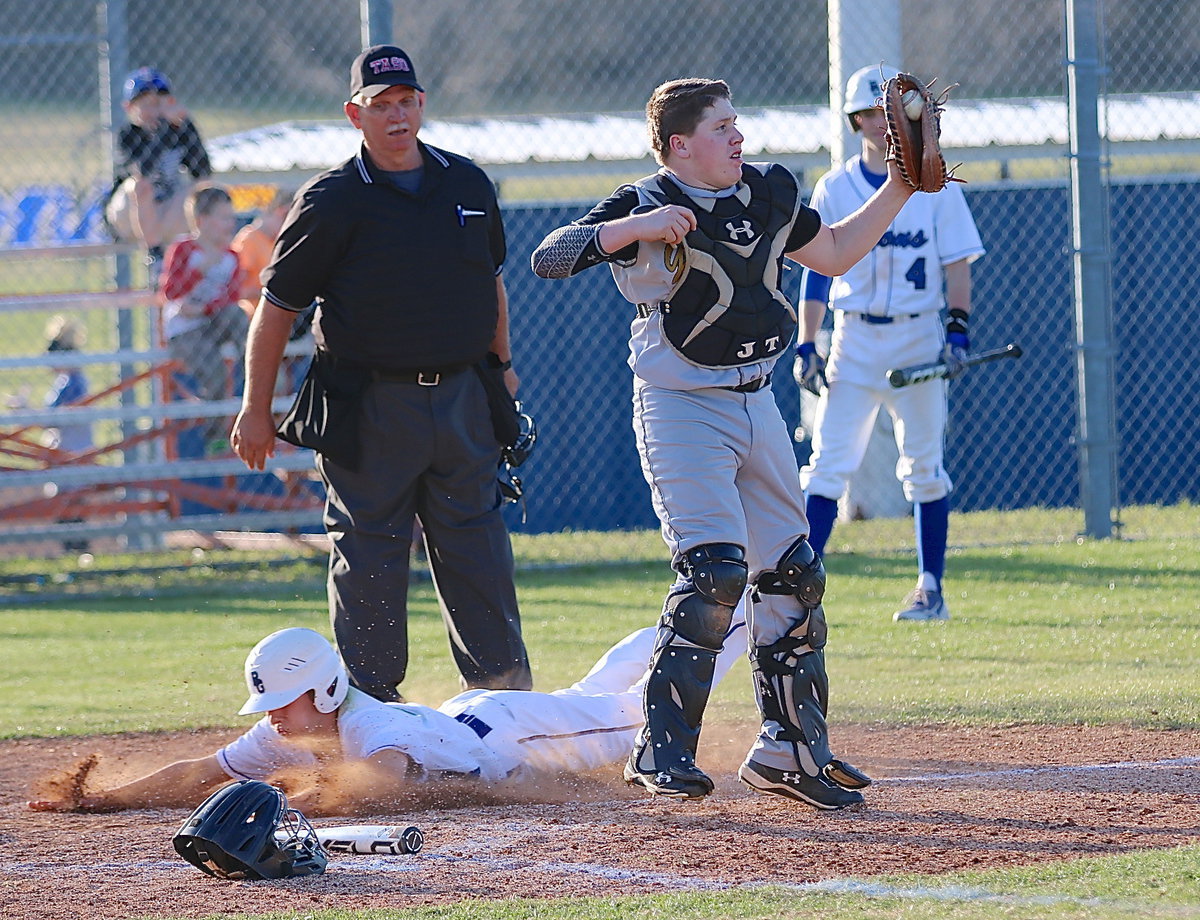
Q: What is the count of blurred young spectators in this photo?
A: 4